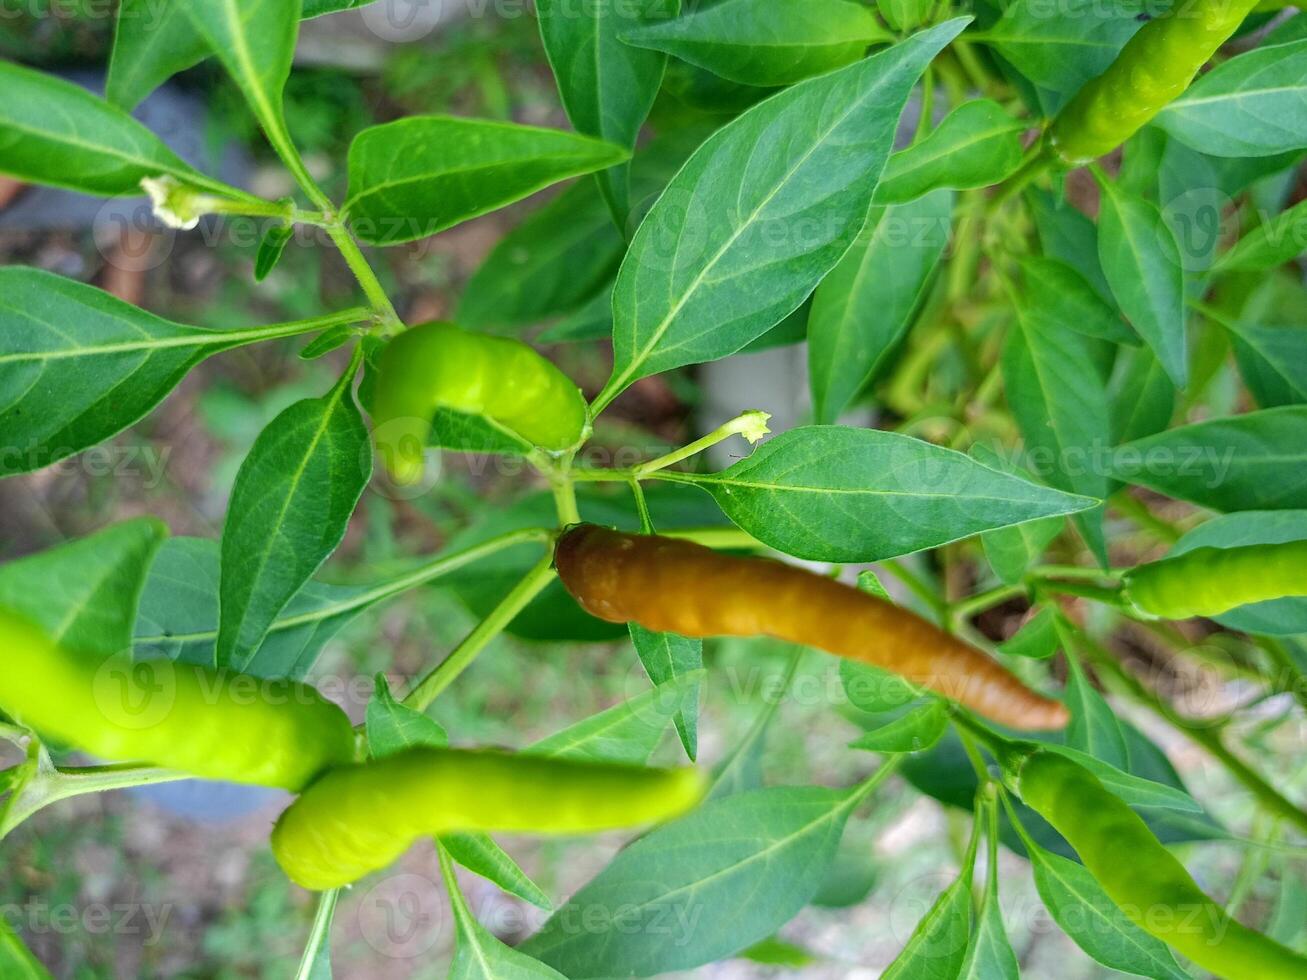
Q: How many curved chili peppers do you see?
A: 1